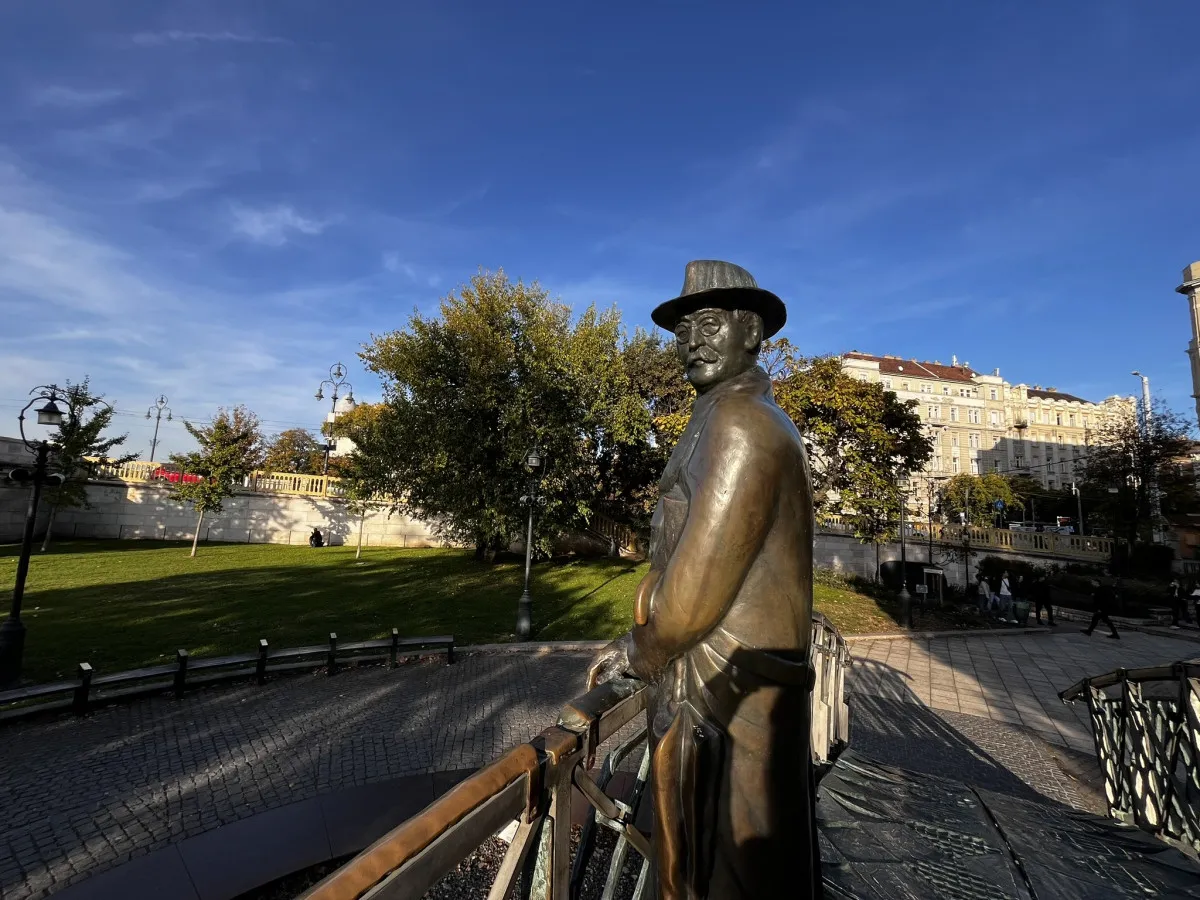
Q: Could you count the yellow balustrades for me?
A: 2